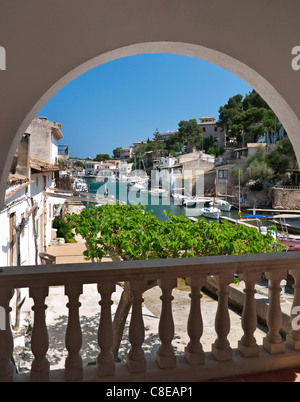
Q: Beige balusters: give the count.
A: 11